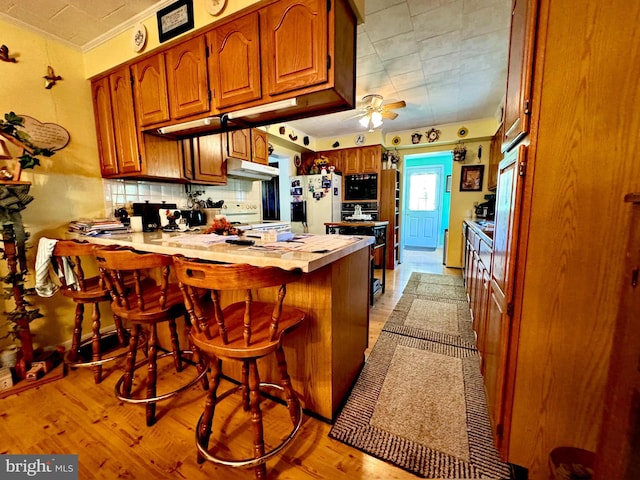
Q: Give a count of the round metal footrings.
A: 3